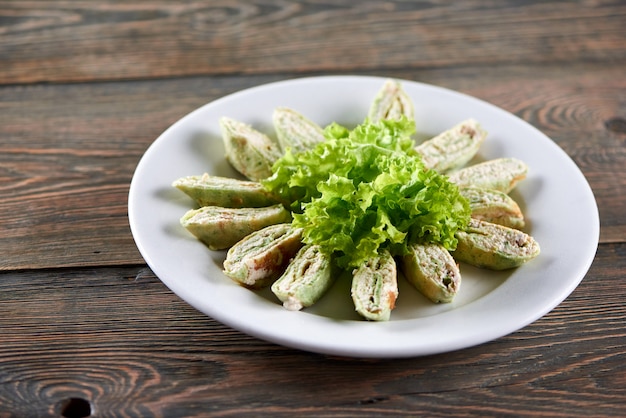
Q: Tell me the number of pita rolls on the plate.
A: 13